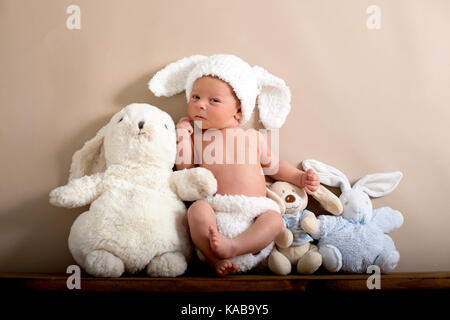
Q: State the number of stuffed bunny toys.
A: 3